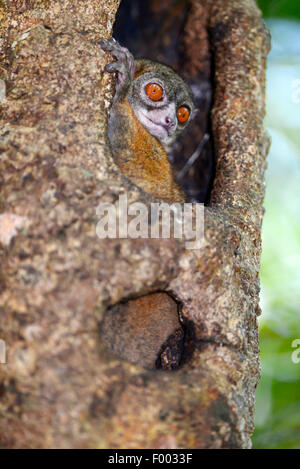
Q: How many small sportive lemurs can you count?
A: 1